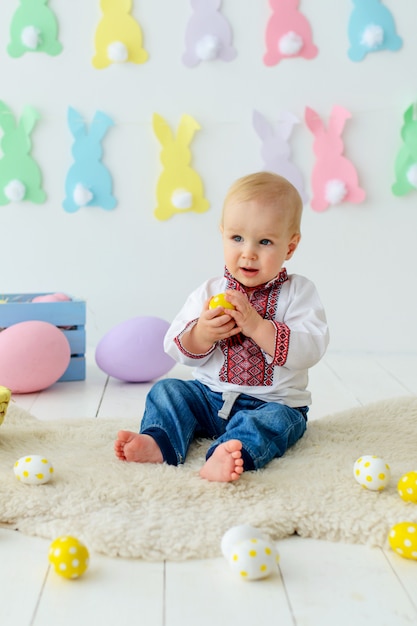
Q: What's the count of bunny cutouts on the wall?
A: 11